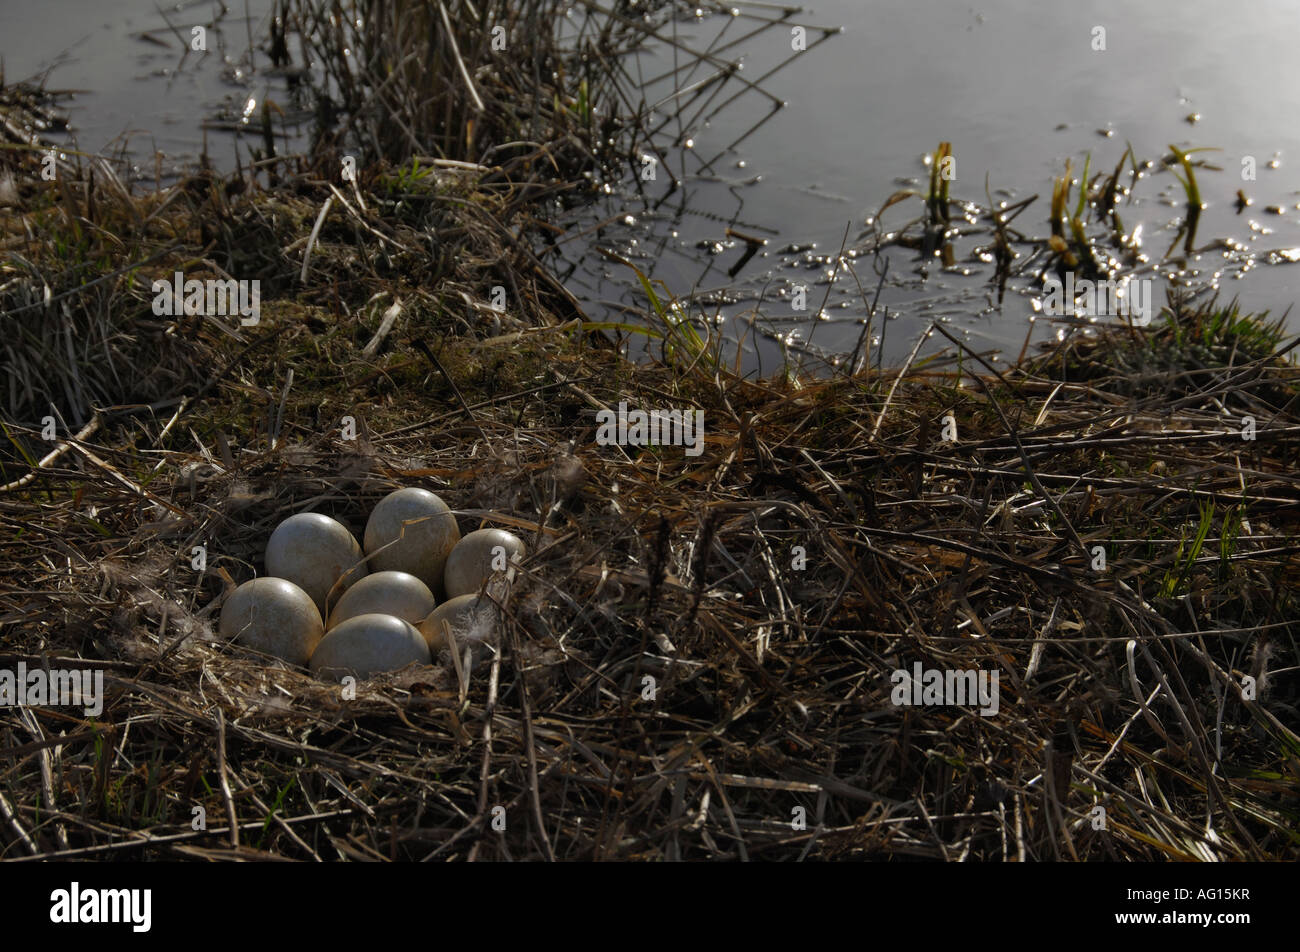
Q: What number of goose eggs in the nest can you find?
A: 7